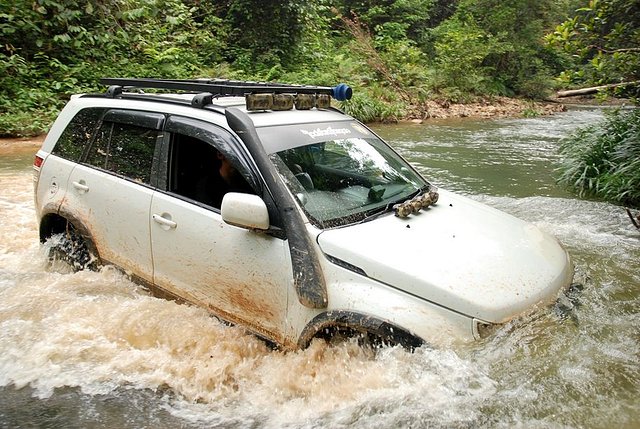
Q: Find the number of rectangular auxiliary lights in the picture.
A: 4